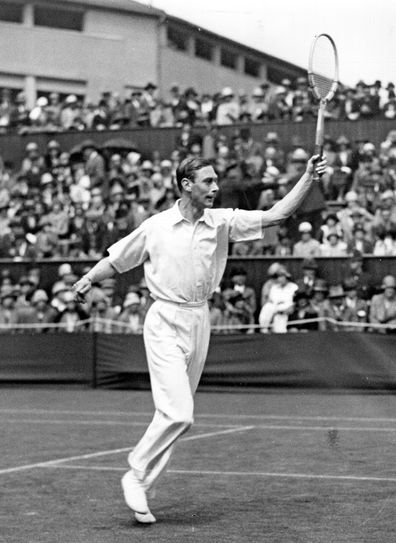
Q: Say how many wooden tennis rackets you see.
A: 1